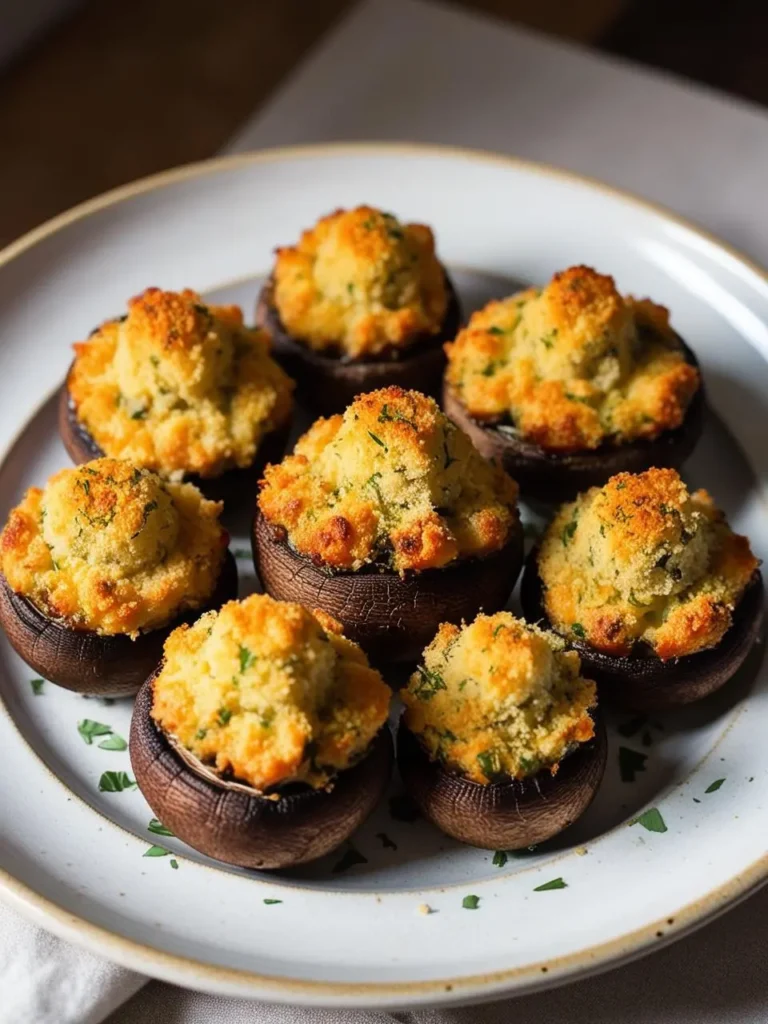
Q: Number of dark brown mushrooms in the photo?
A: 8